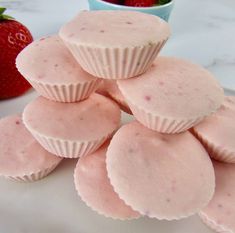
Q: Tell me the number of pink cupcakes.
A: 10